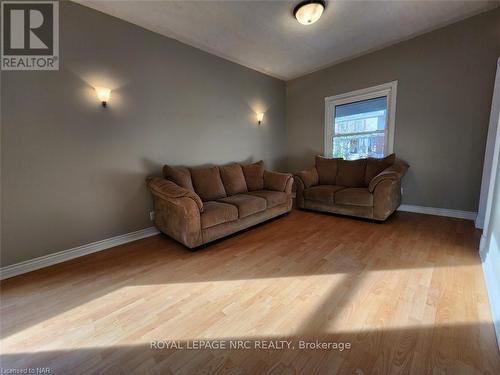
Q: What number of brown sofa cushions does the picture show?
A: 12